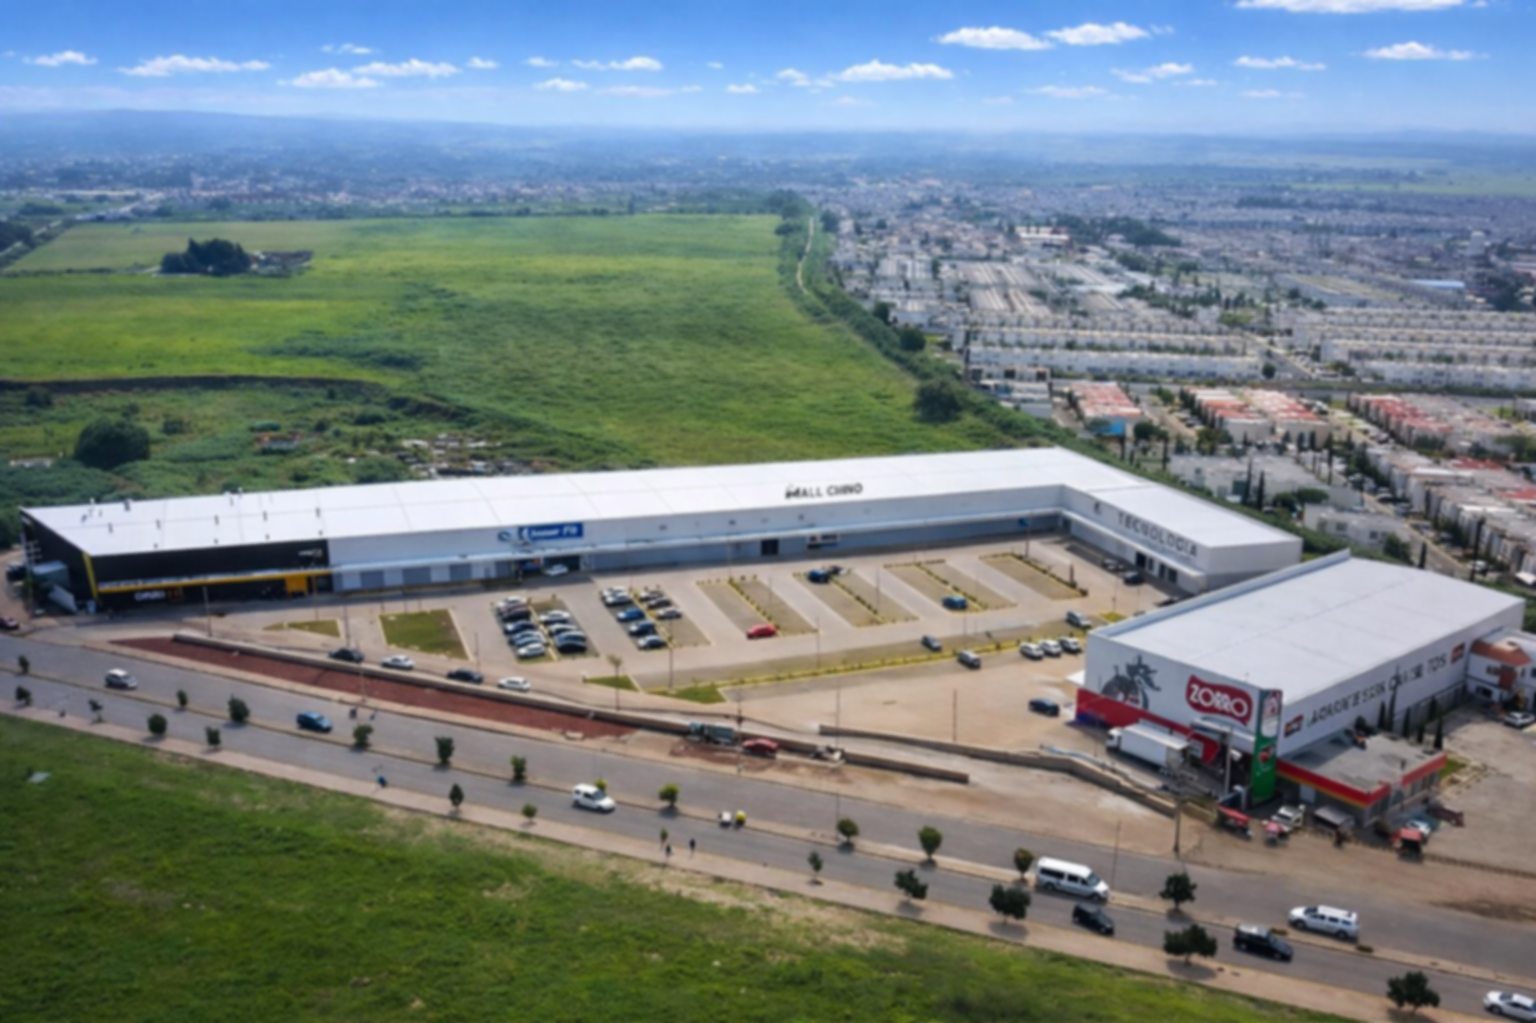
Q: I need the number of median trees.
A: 12